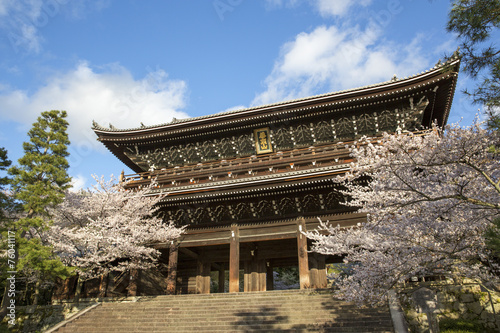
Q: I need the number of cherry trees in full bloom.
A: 2